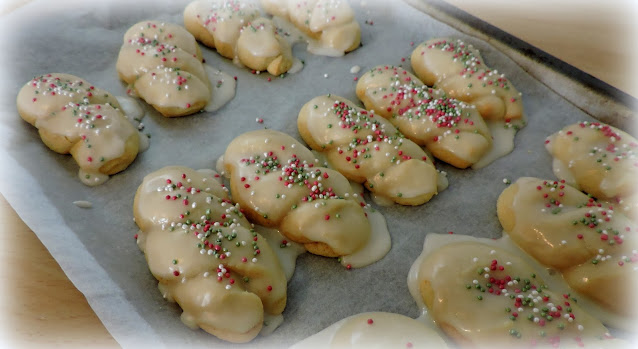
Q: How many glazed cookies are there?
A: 13